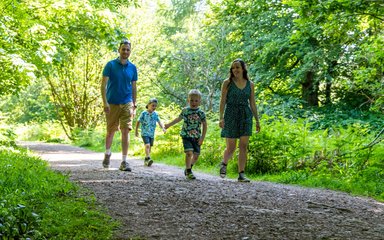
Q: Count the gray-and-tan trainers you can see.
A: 2